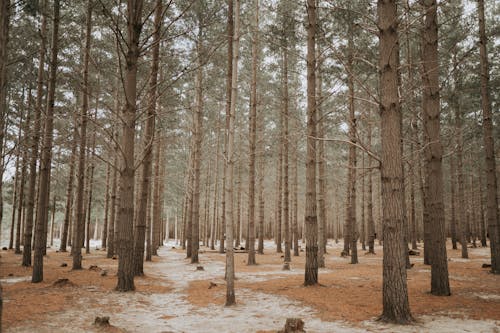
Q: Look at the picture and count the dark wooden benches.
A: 0